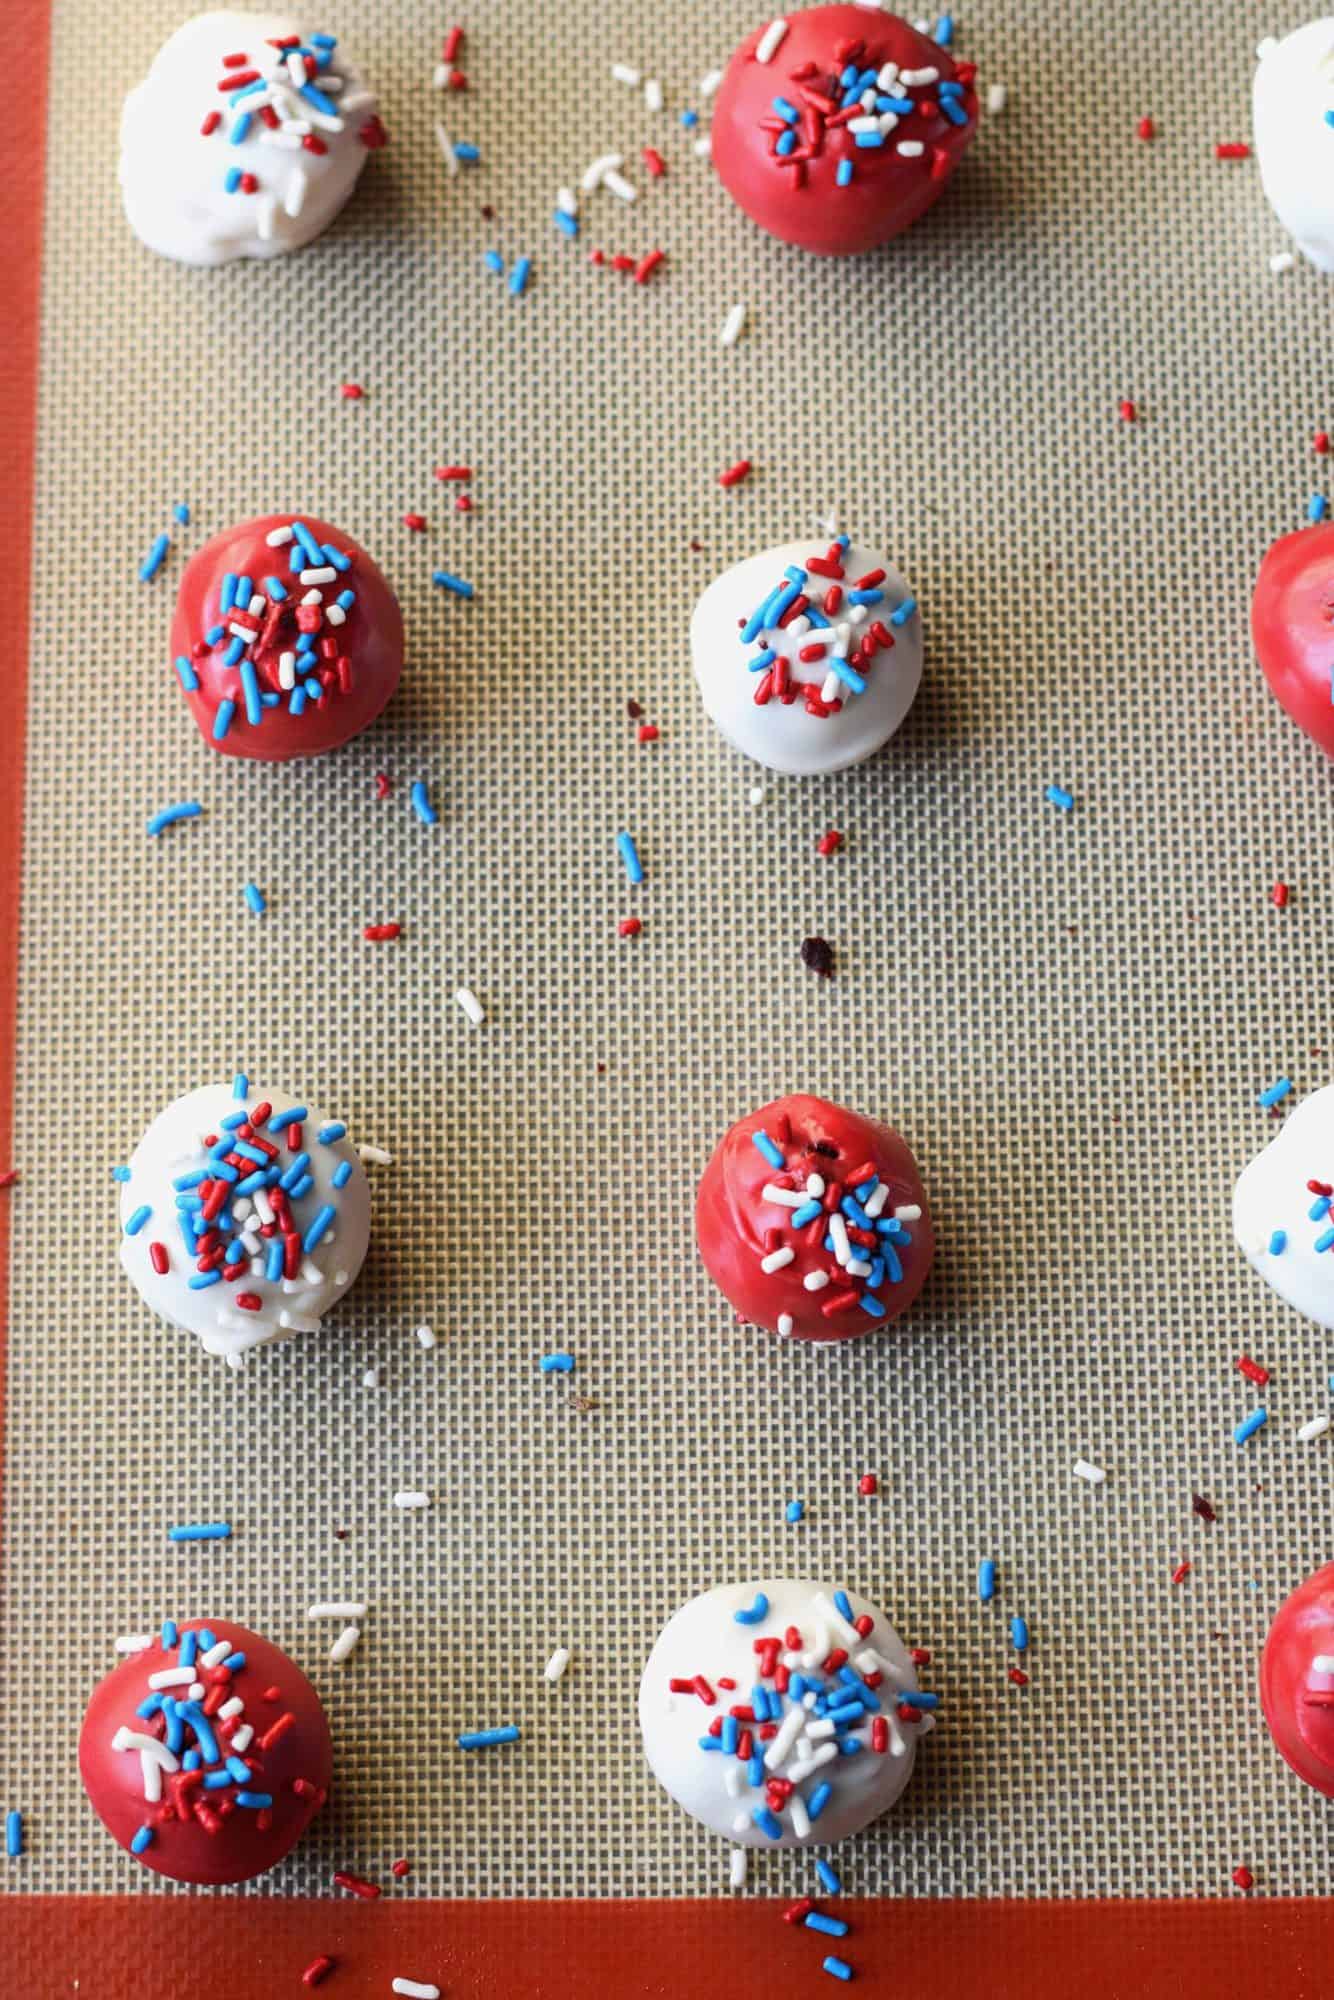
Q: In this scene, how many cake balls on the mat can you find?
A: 12